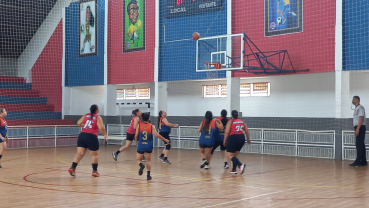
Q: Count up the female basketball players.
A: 8